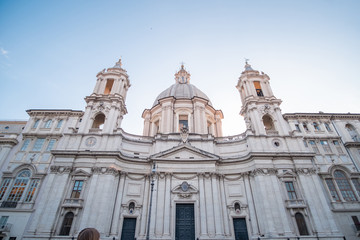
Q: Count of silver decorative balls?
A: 0